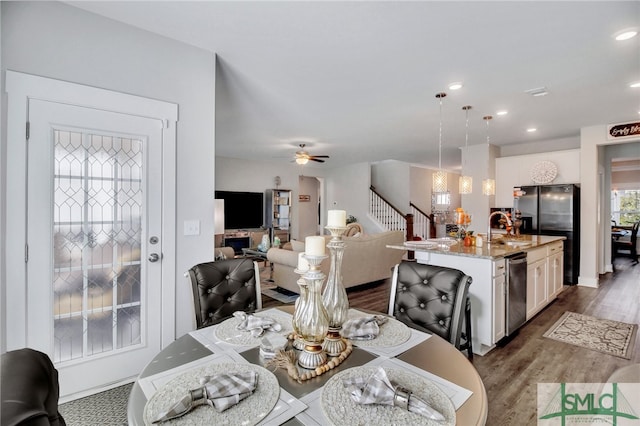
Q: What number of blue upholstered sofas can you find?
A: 0